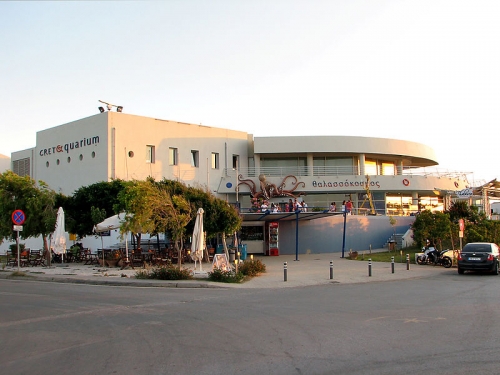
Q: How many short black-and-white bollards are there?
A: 5